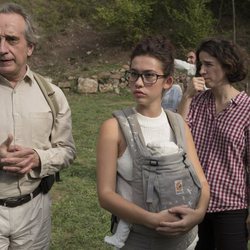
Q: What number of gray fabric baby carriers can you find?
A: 1